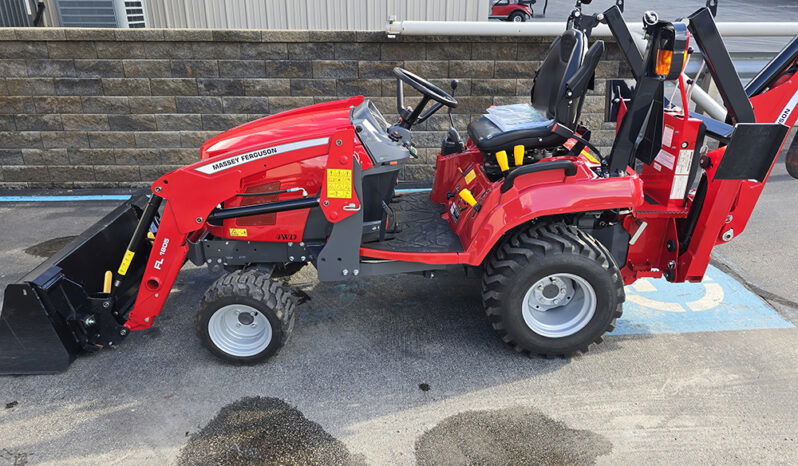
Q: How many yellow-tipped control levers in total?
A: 3